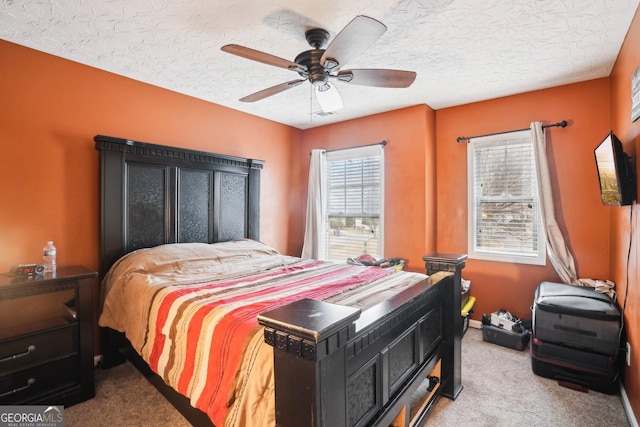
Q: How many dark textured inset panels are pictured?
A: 6